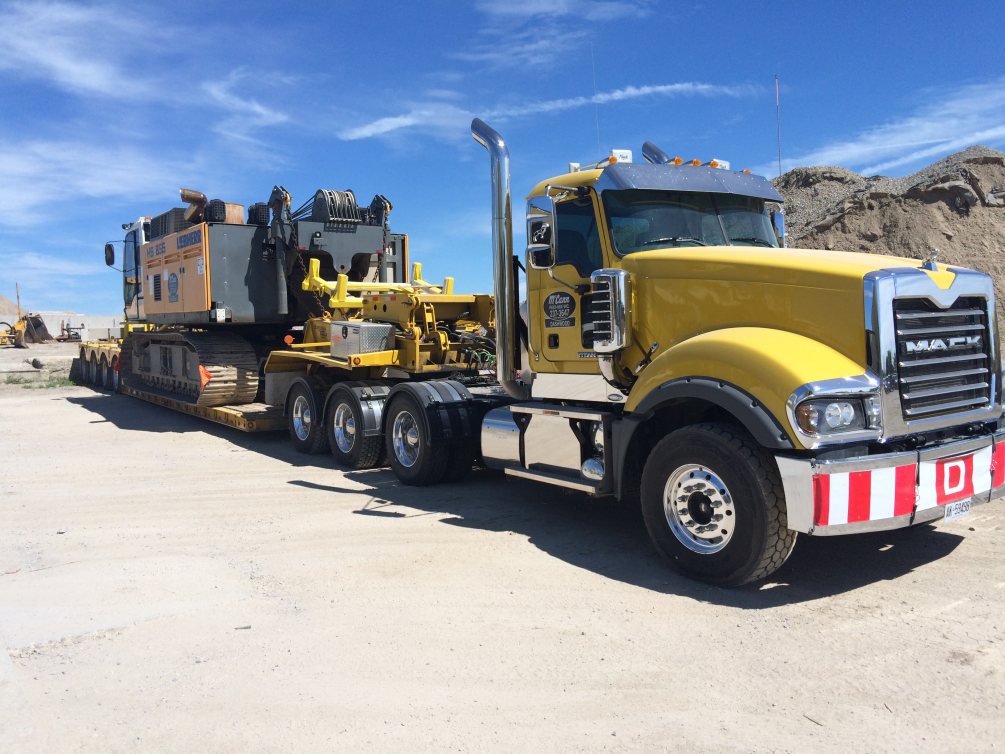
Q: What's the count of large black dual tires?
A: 3